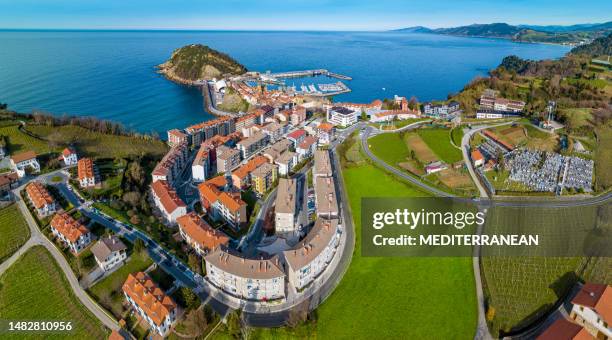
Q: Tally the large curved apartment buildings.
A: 2